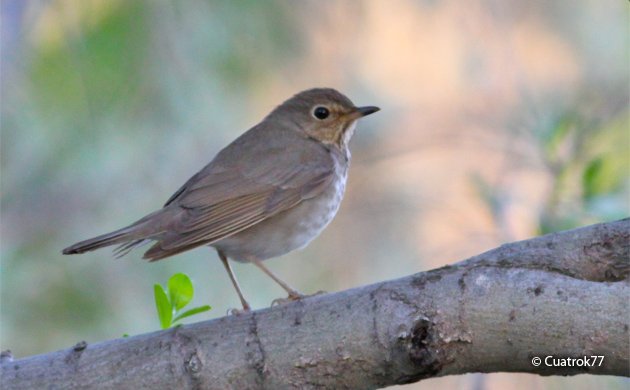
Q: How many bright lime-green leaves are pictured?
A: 3